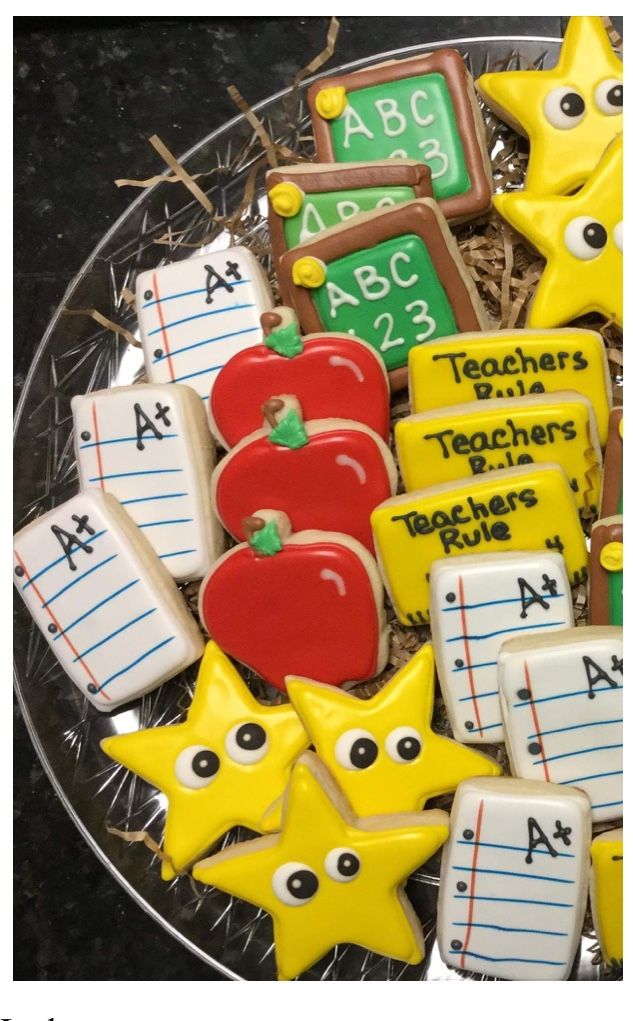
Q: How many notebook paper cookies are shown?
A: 6